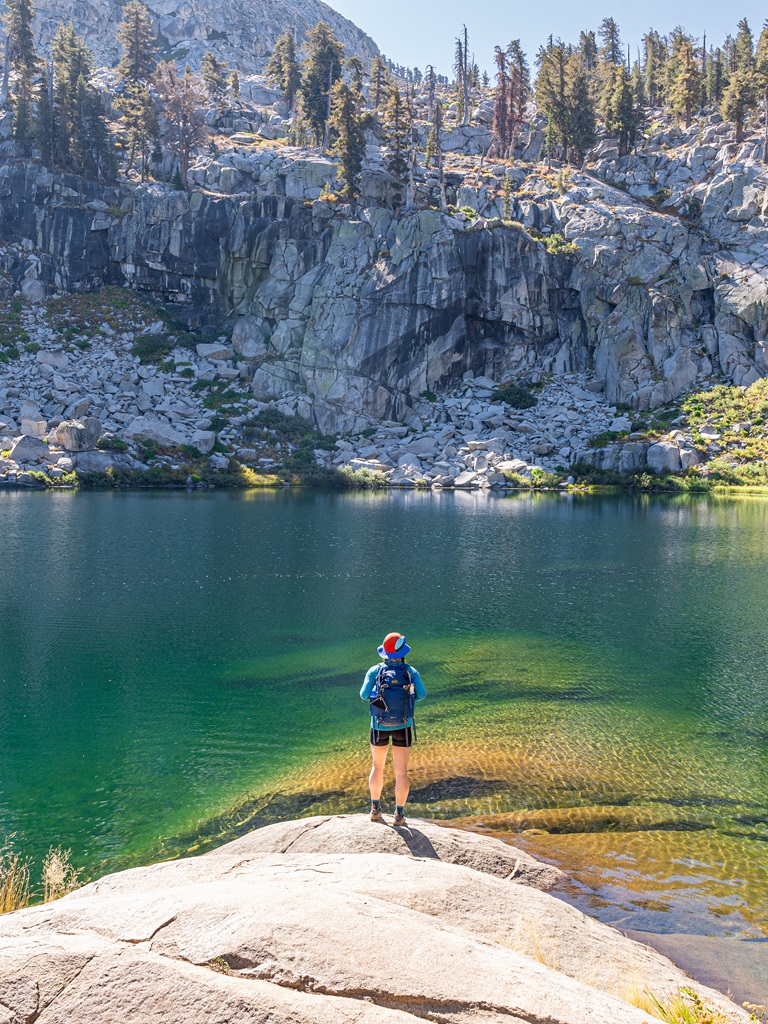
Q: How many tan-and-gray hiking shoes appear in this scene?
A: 2